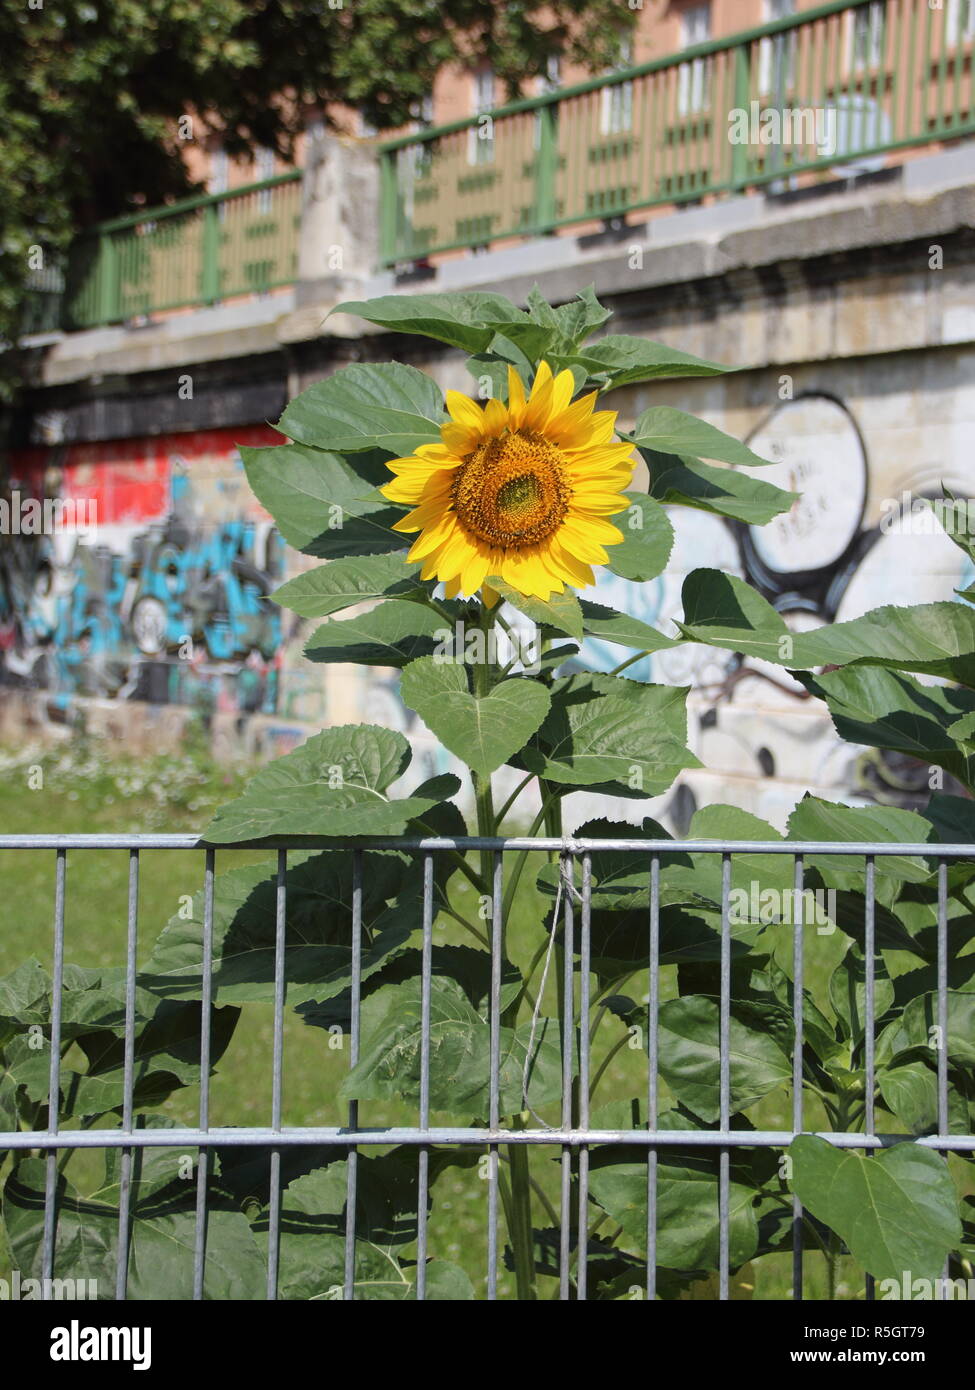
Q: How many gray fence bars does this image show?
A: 14